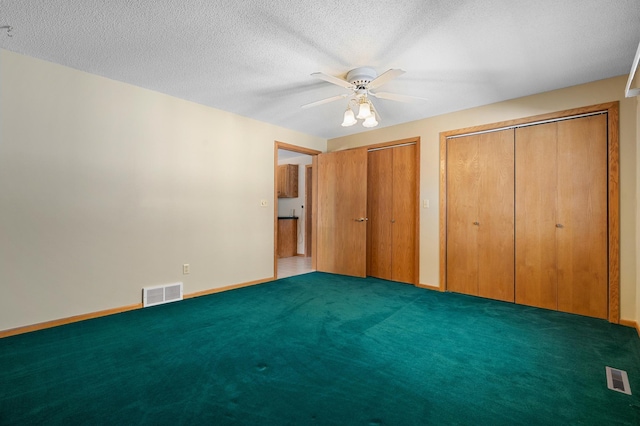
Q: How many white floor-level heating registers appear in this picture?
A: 2